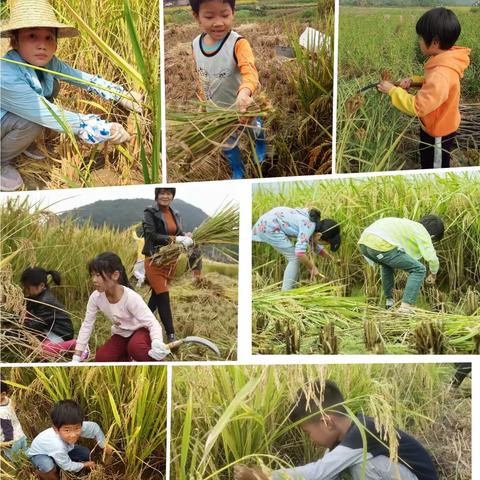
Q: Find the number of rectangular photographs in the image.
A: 7